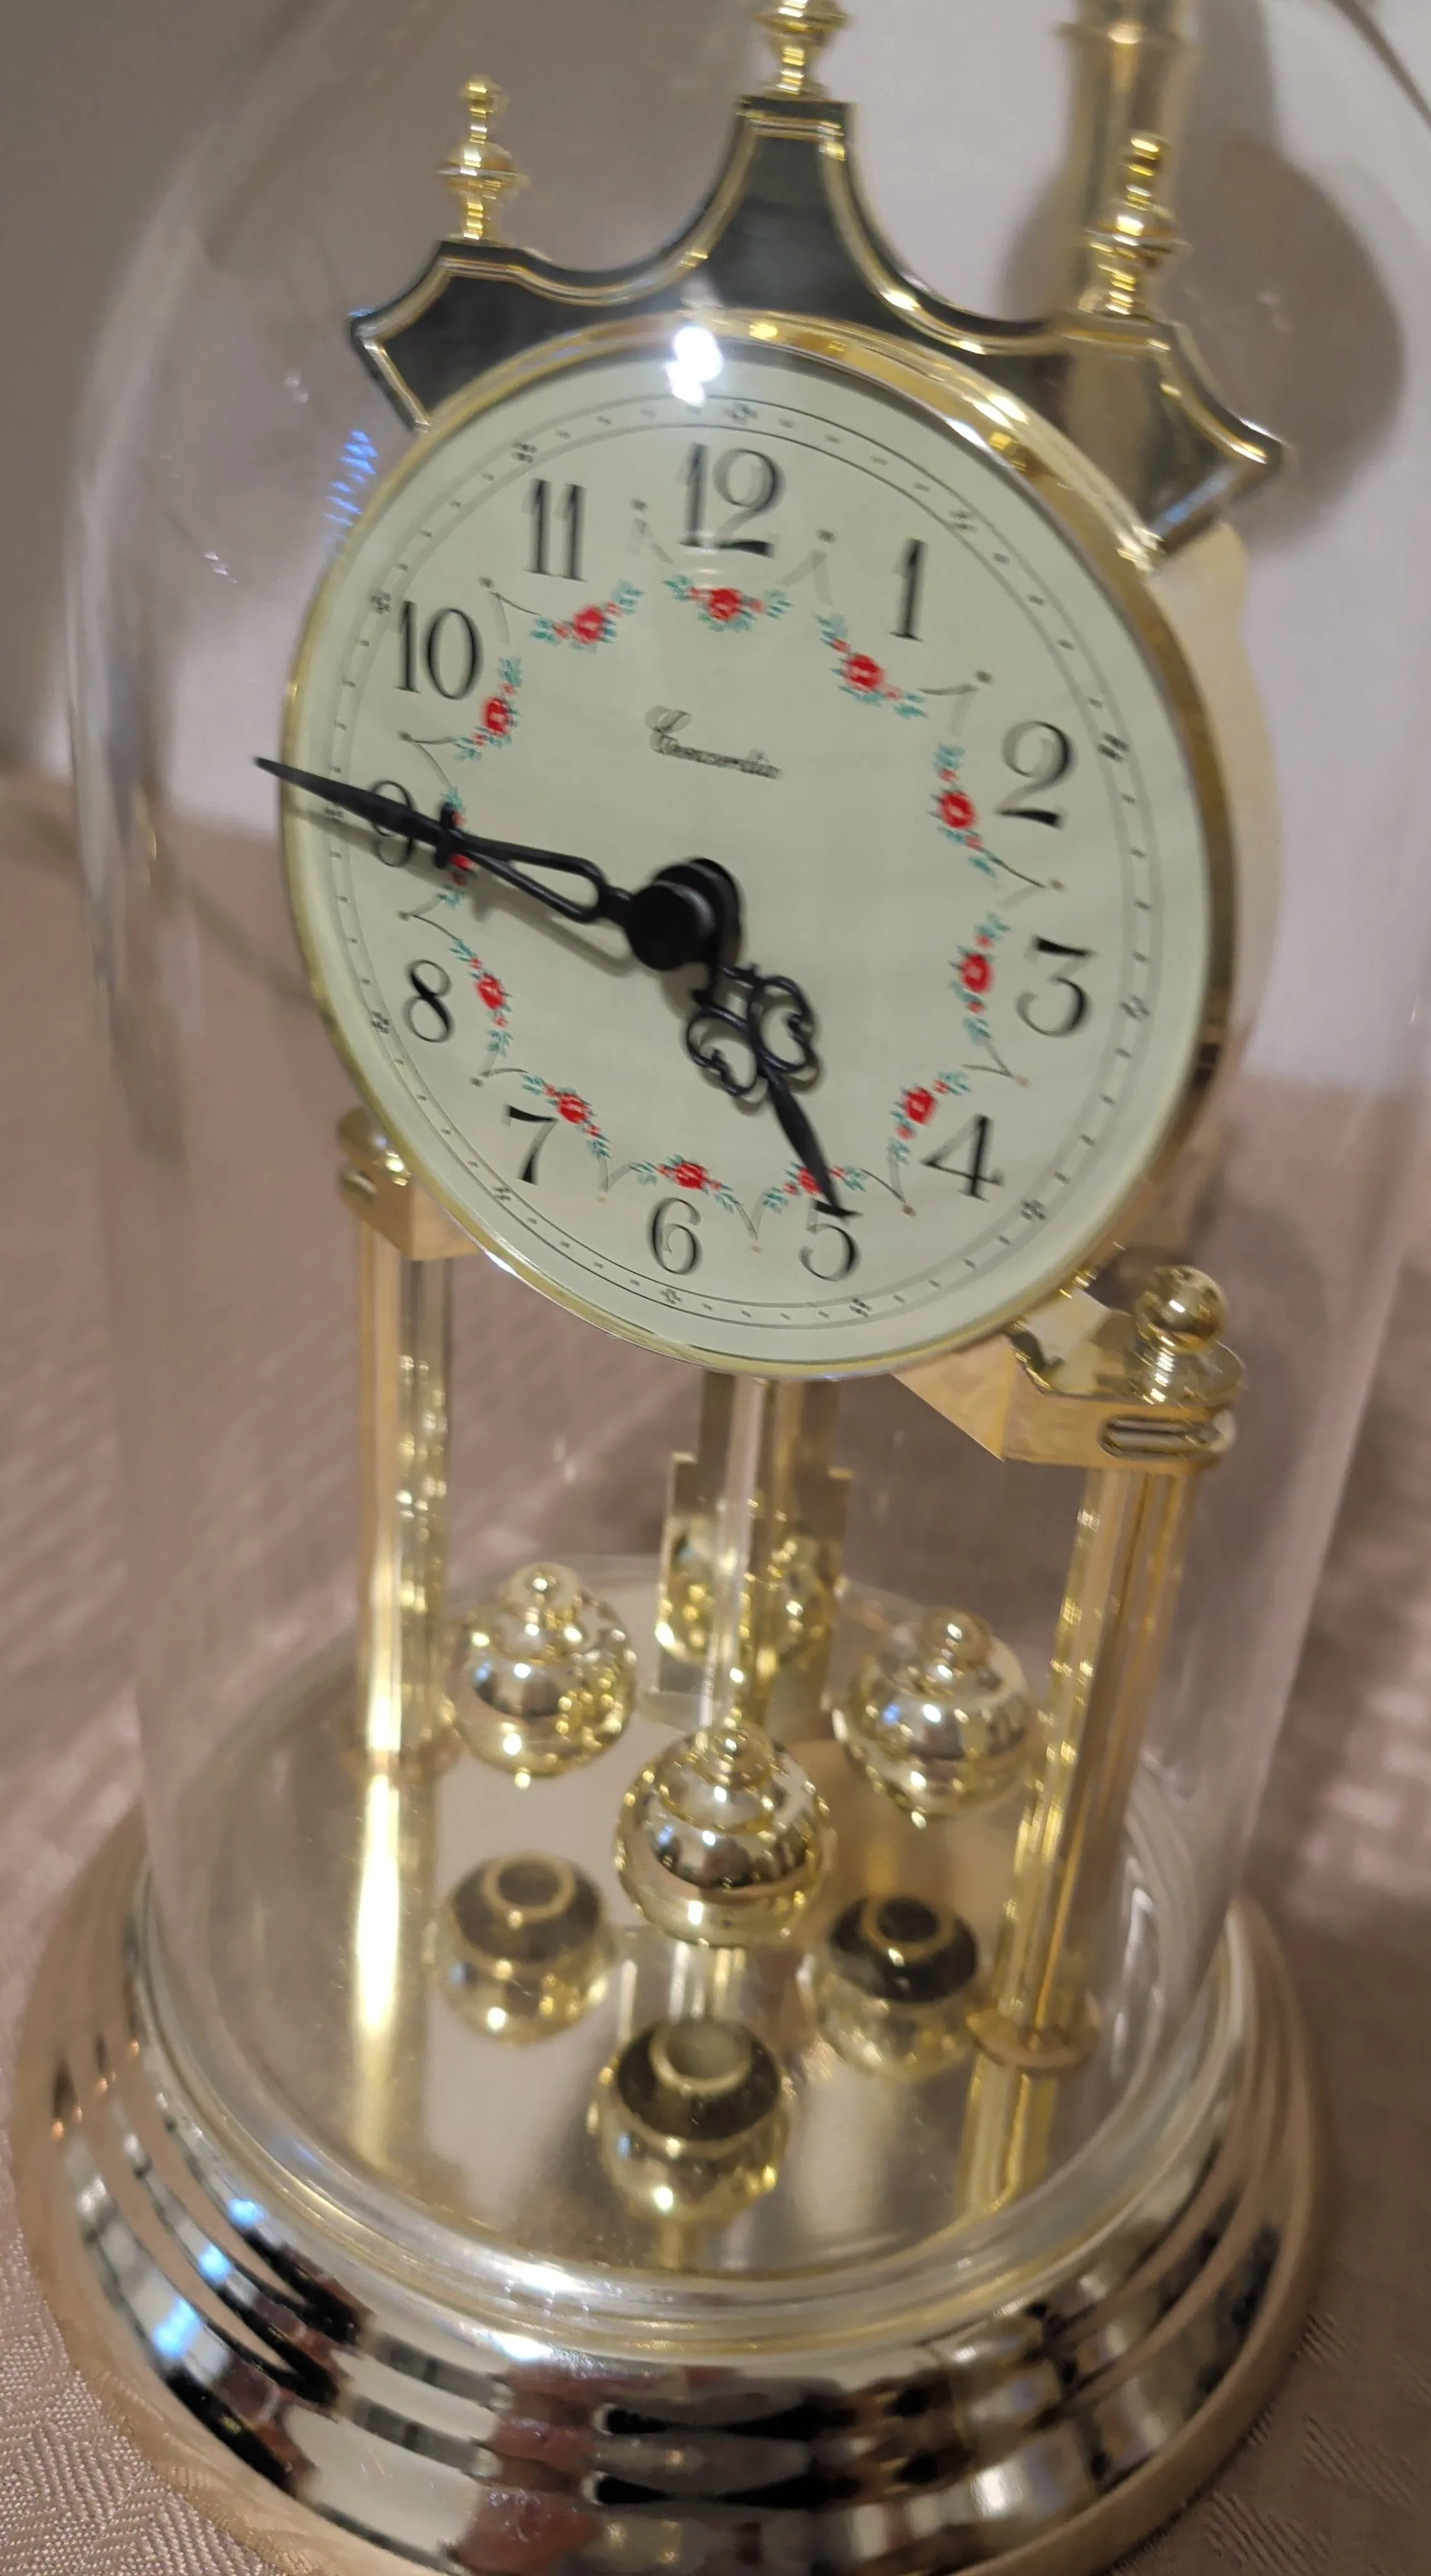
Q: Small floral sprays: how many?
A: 12